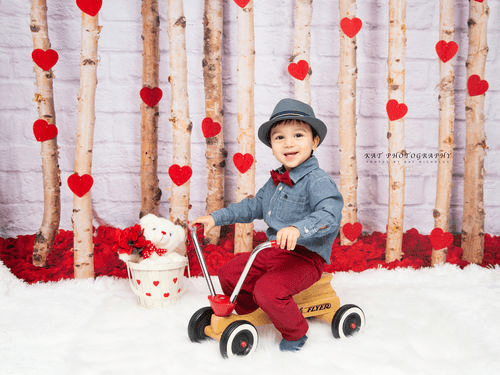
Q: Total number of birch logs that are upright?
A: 11